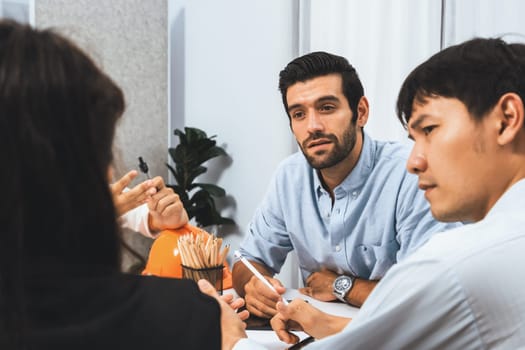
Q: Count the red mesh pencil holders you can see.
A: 0